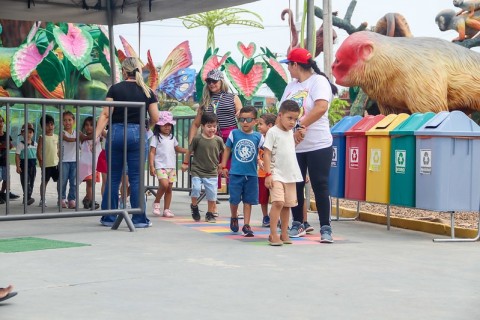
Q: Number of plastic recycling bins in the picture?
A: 5